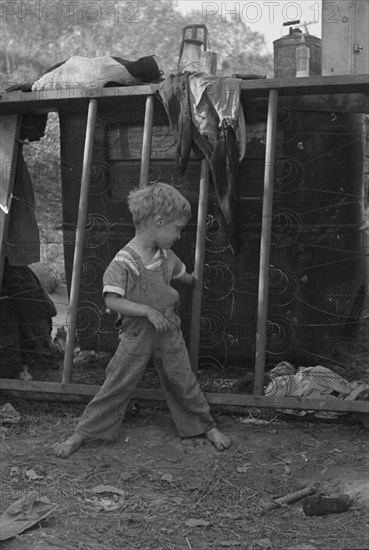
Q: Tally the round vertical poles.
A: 4